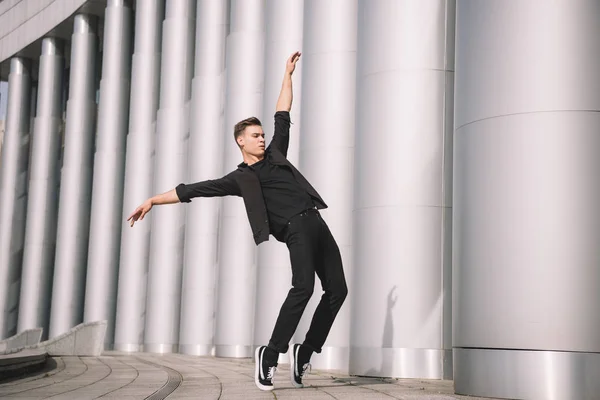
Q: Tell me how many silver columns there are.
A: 12